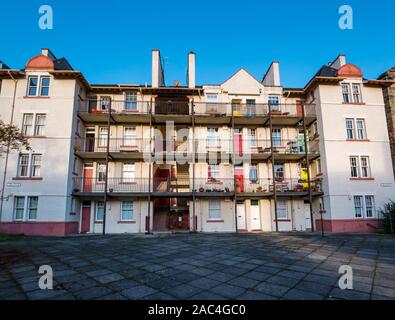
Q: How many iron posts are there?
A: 6